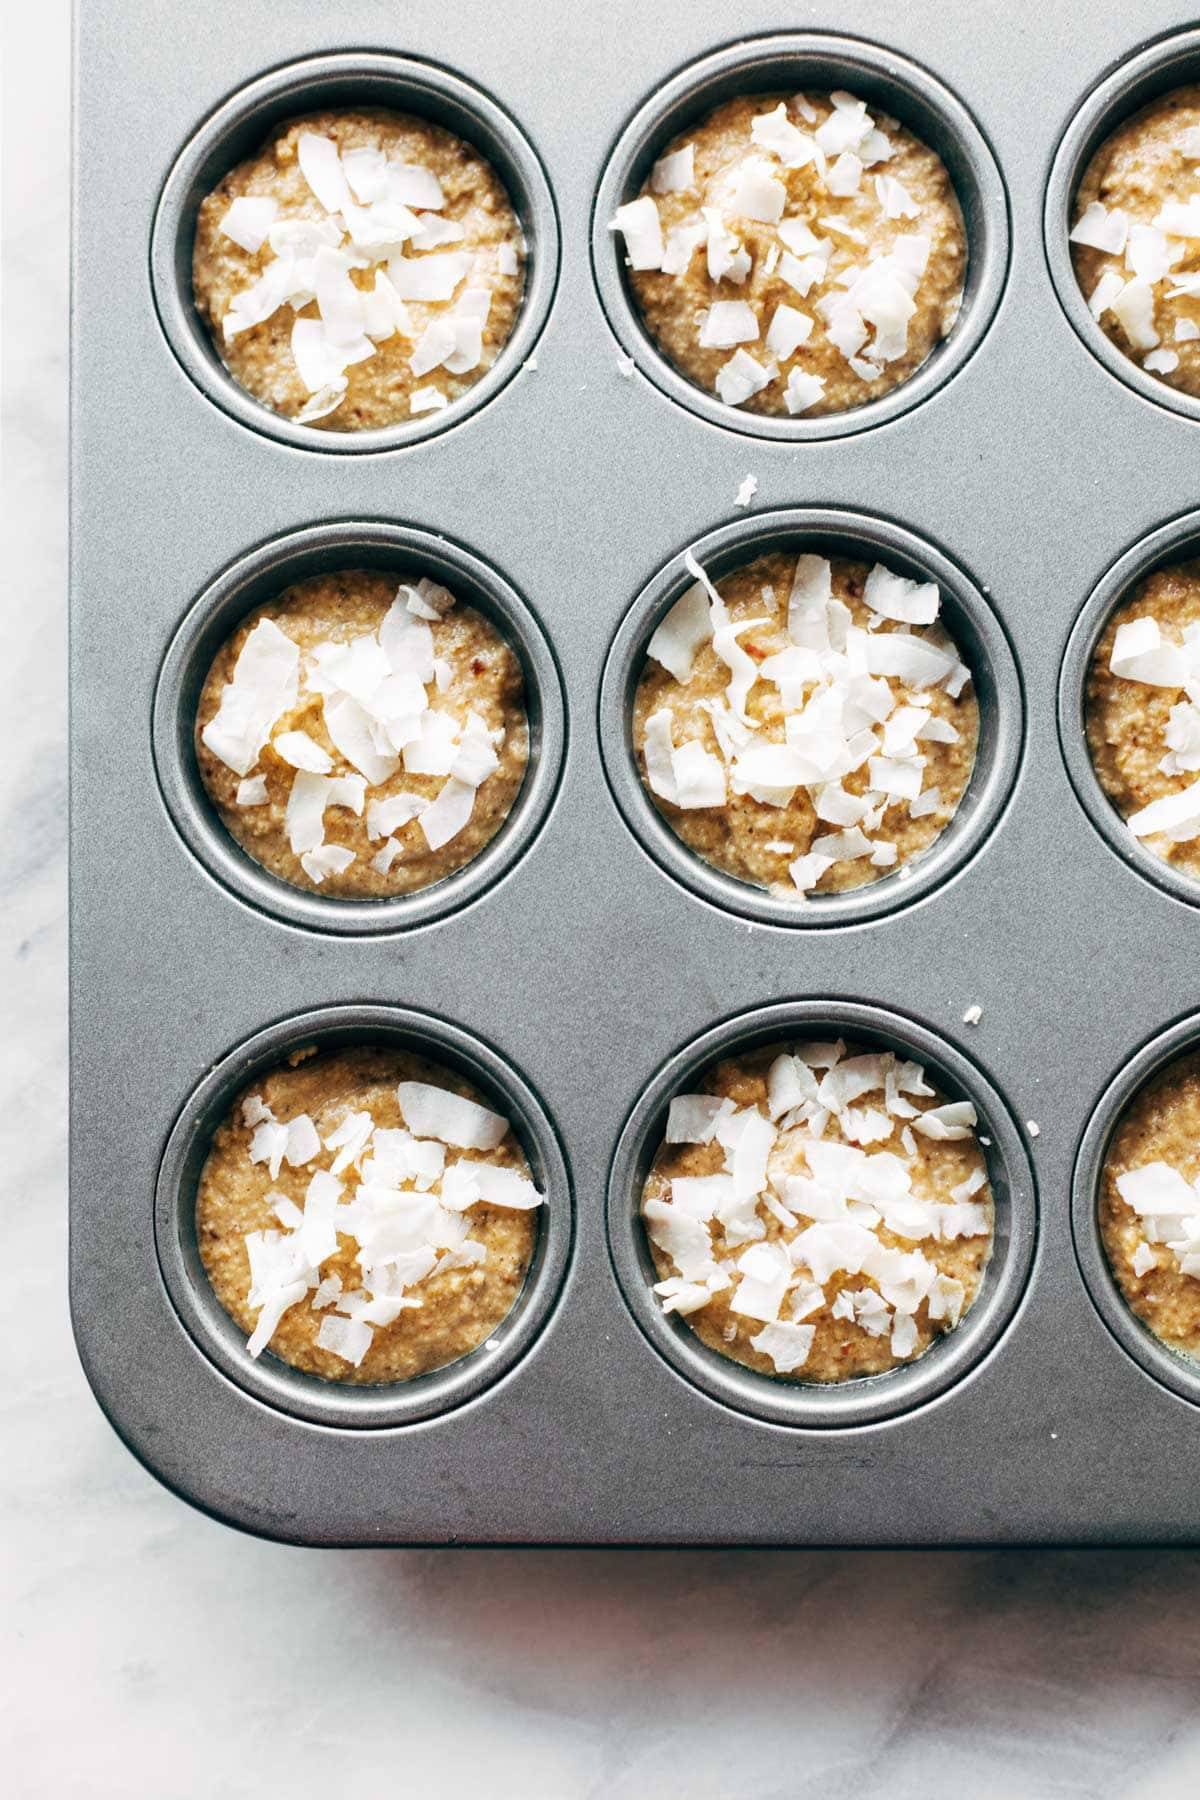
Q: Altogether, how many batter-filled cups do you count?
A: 9